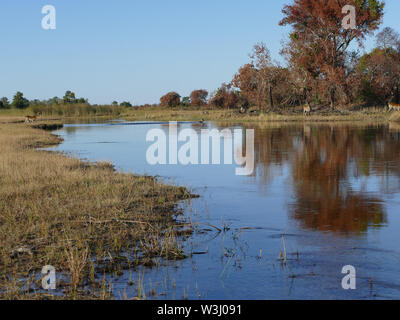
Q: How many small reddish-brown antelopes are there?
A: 3